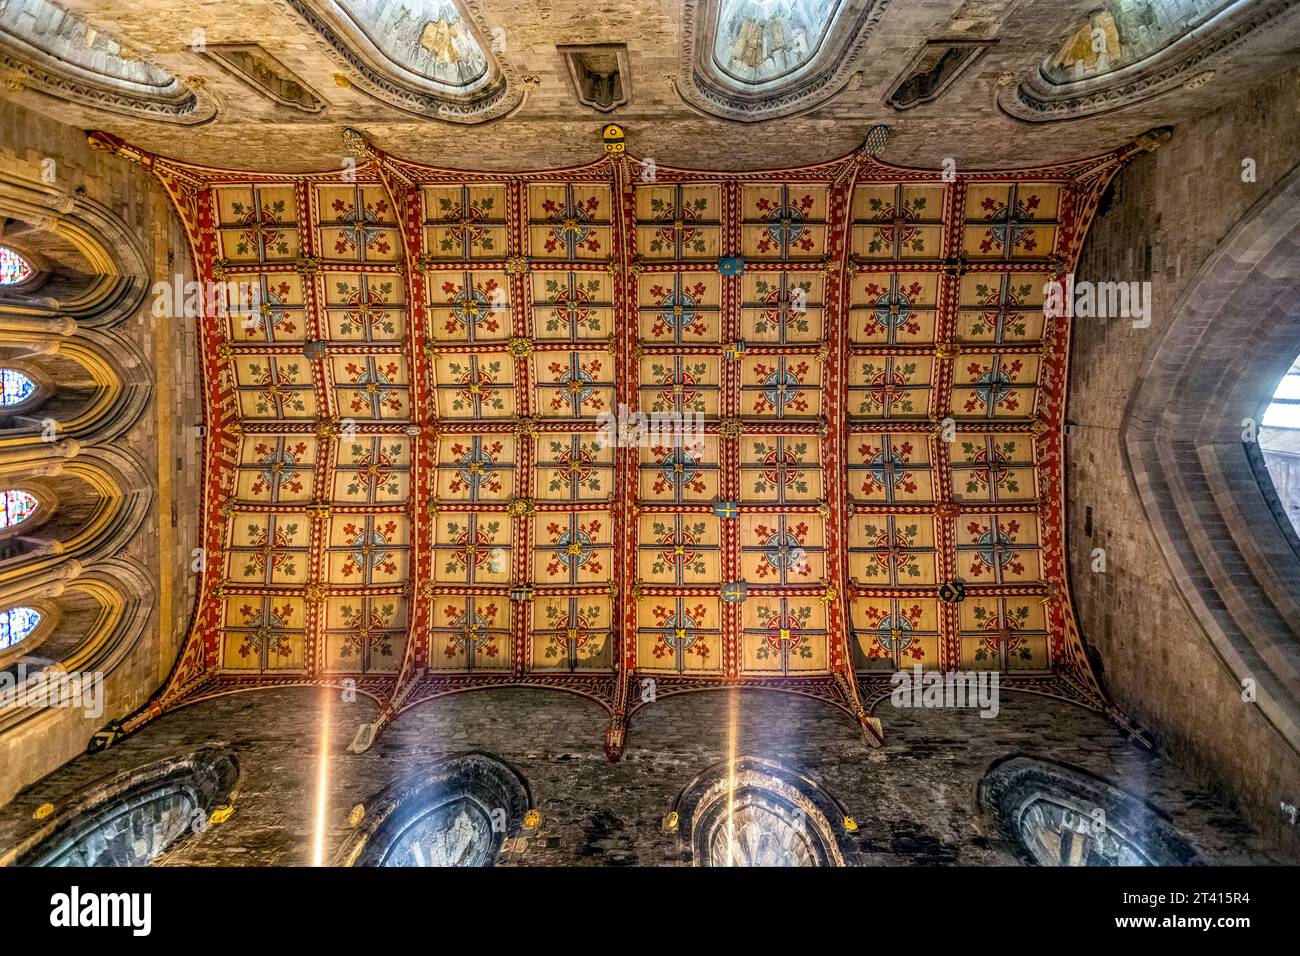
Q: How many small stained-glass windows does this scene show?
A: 4